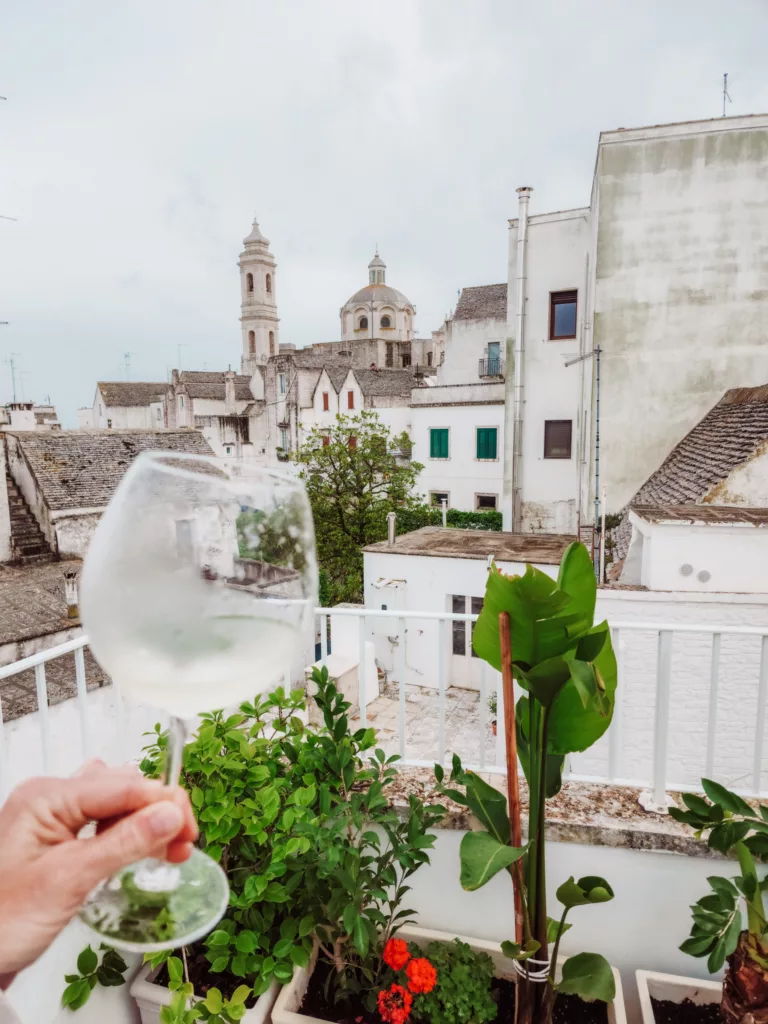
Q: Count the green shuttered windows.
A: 2